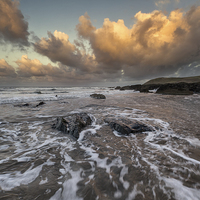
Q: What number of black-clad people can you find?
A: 0